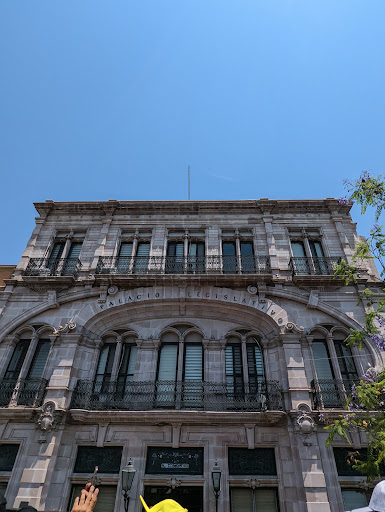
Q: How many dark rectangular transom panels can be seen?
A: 5